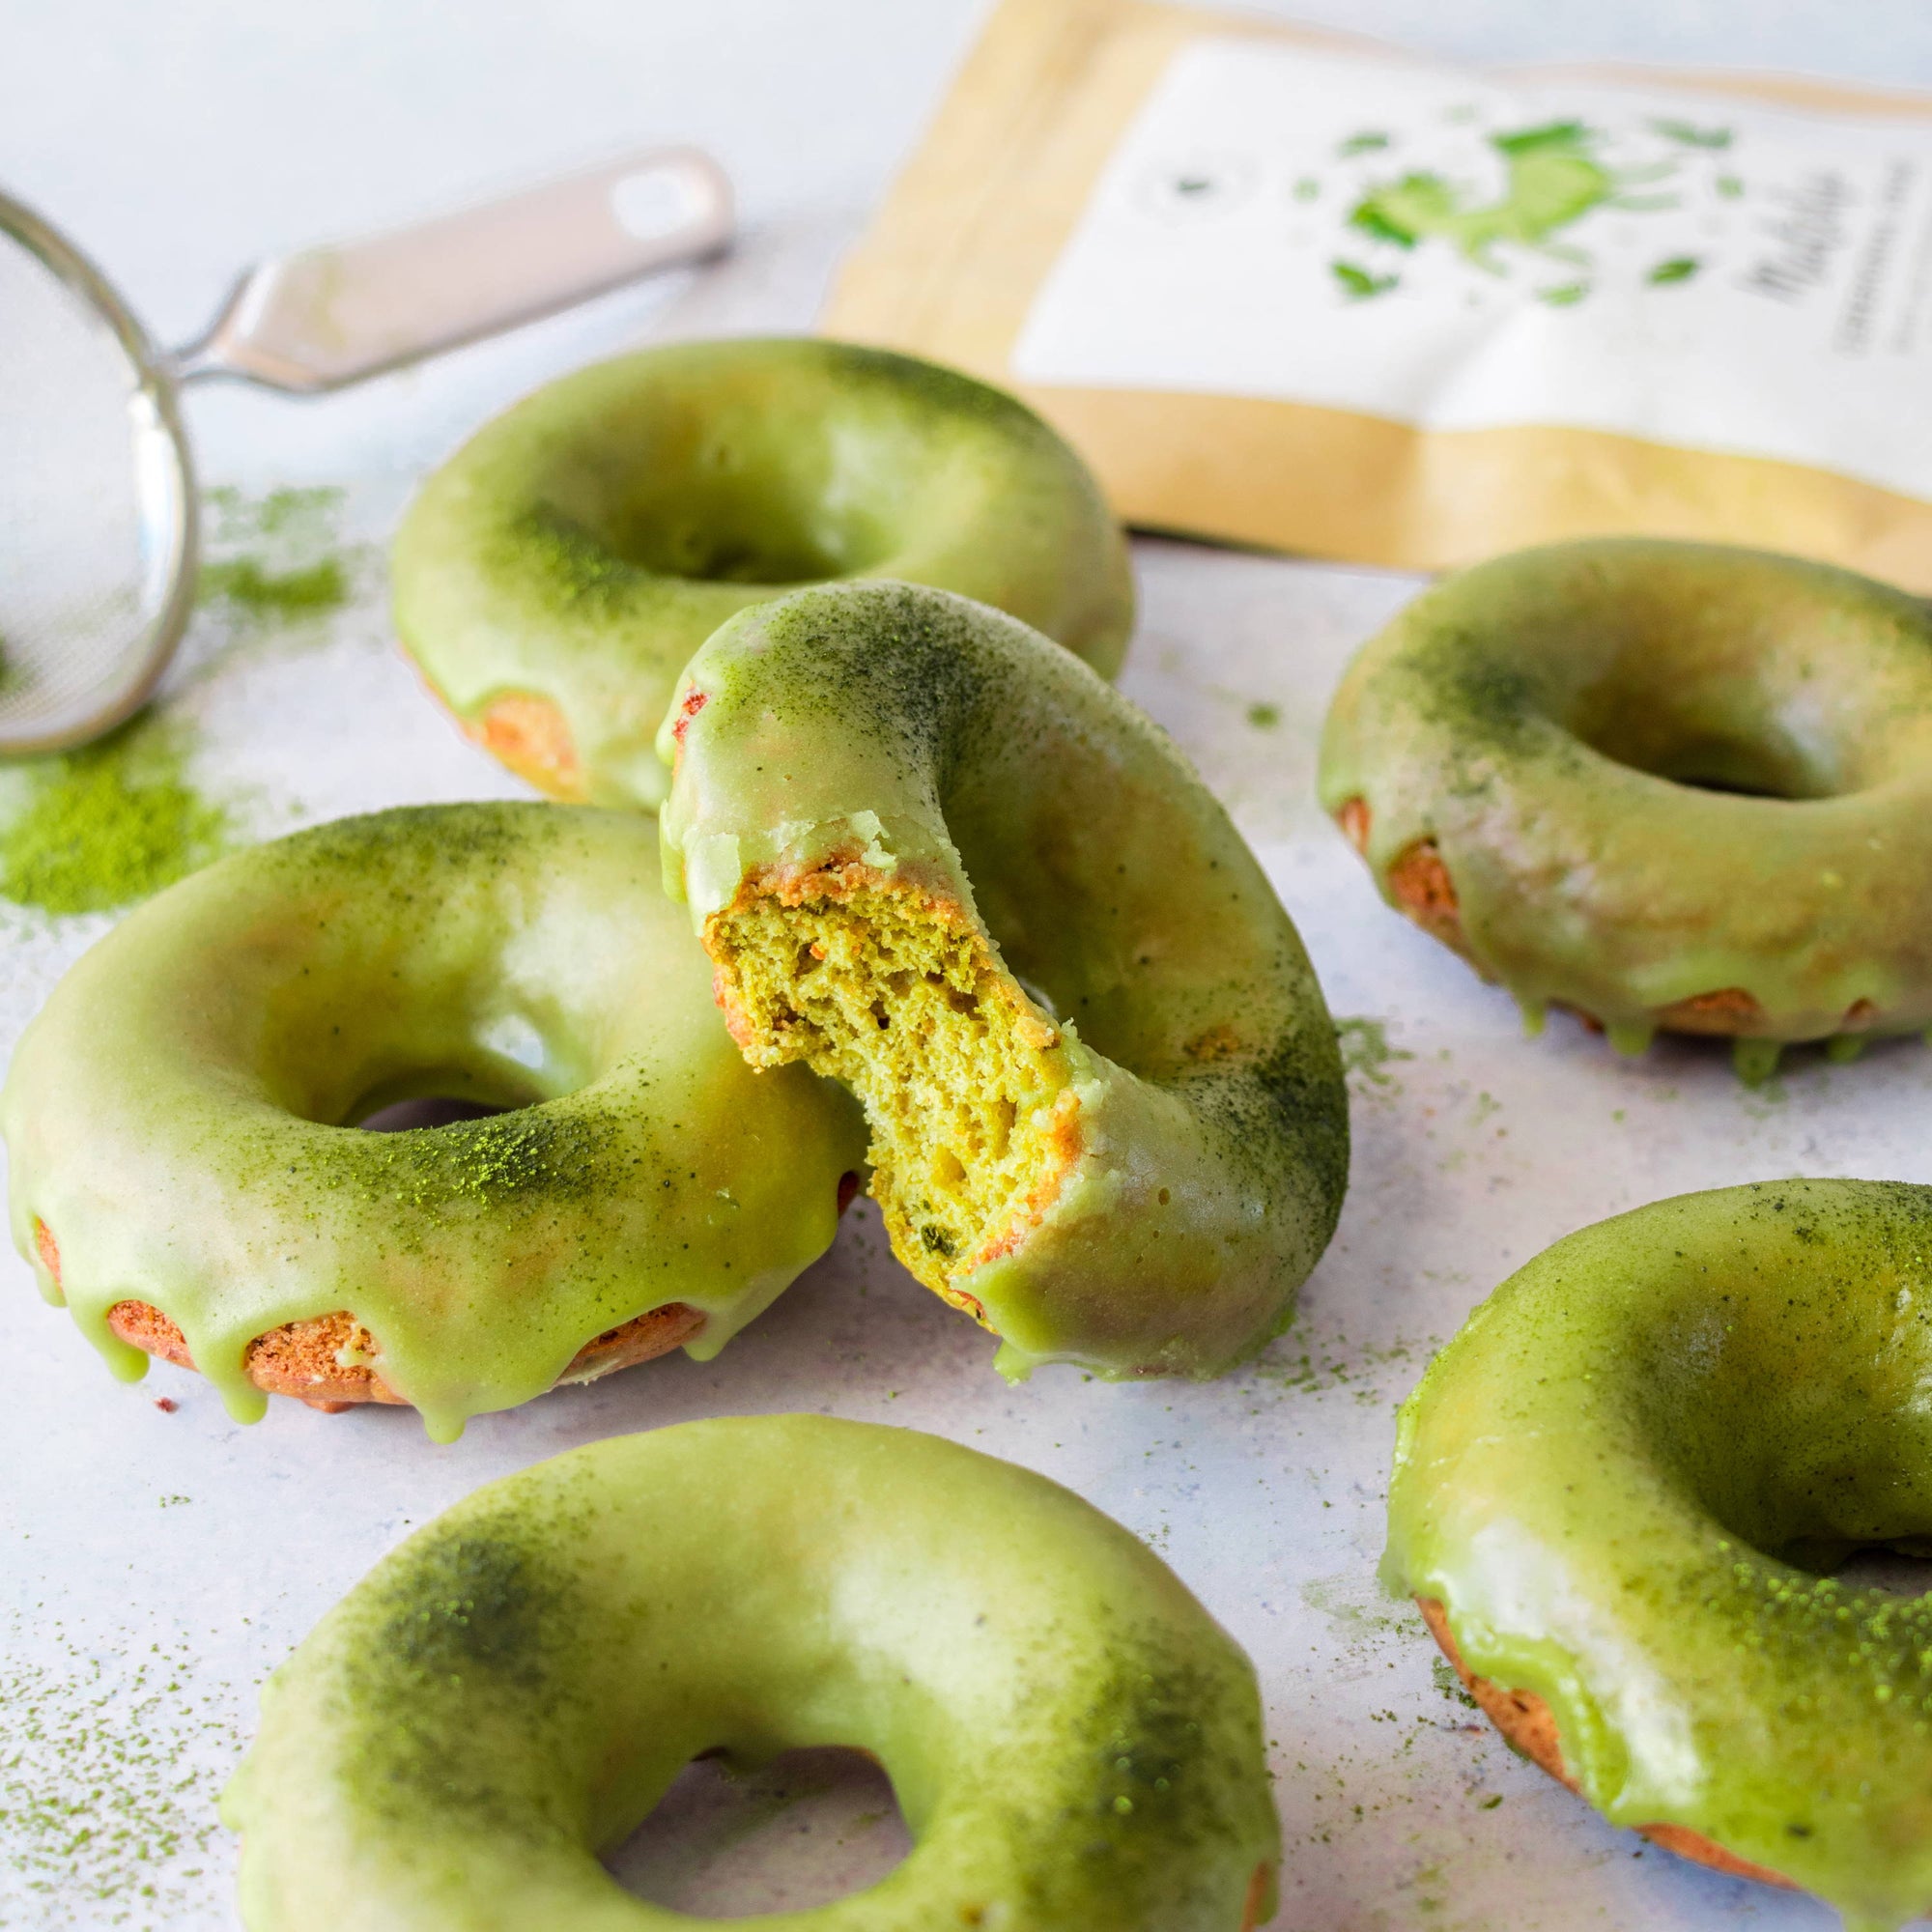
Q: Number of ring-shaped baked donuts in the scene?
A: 6